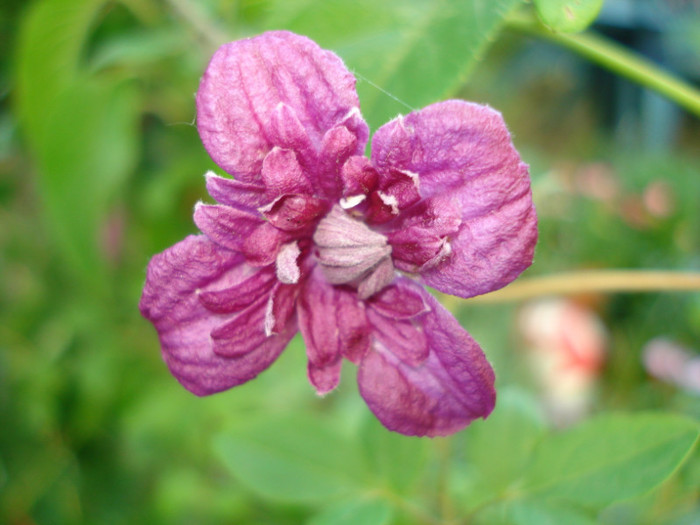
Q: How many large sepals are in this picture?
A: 4